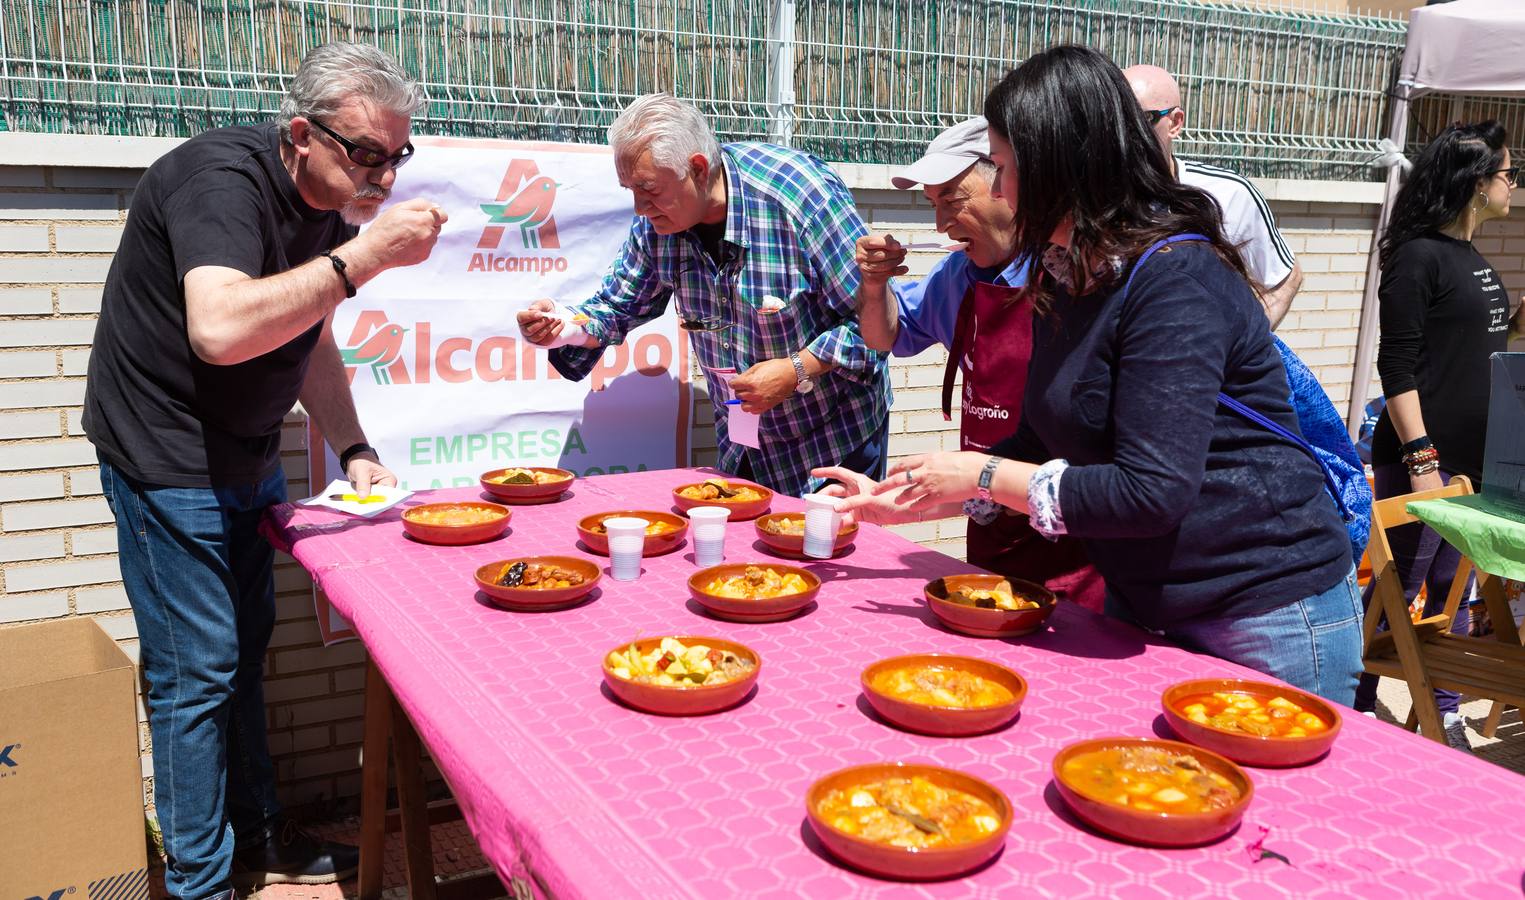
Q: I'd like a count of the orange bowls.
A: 13